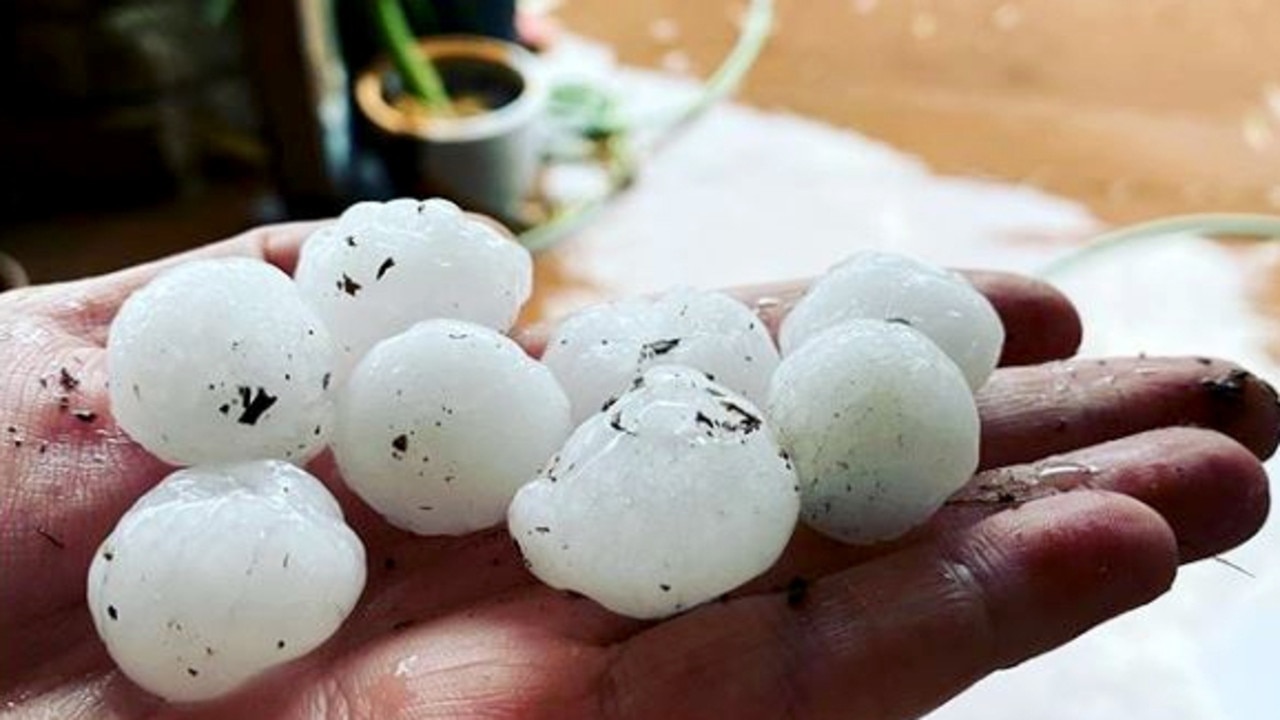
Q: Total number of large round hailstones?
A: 8